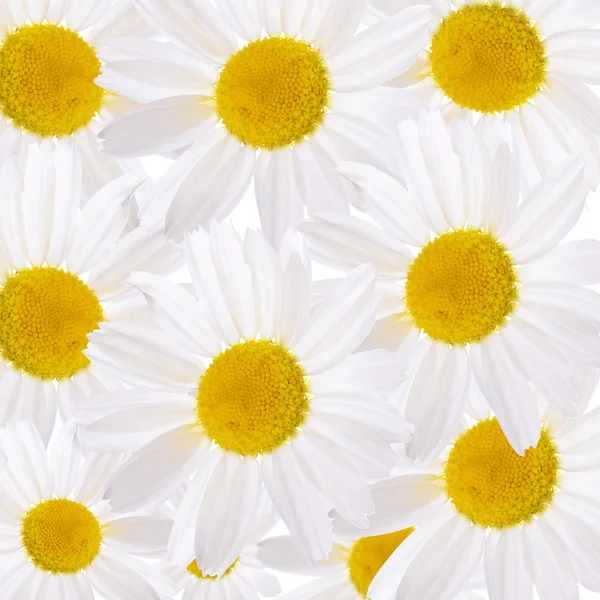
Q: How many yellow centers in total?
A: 10